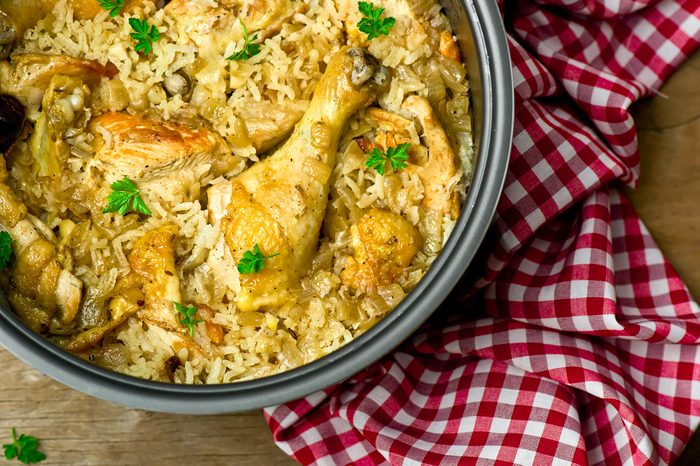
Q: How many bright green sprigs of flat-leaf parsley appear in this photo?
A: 10